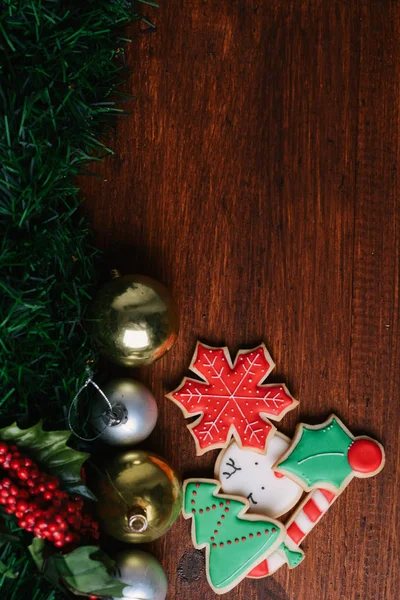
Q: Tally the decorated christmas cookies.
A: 5